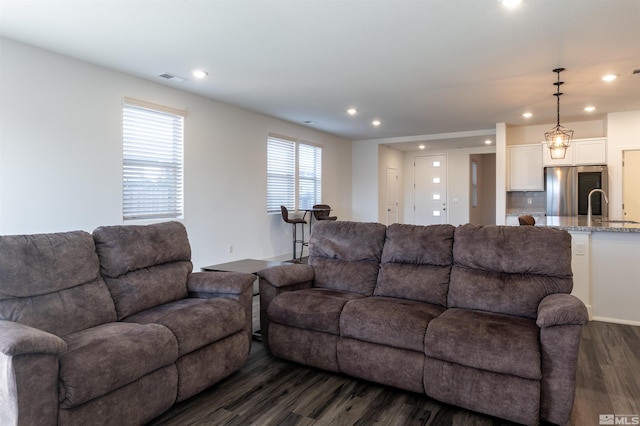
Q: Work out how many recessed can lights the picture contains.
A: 9